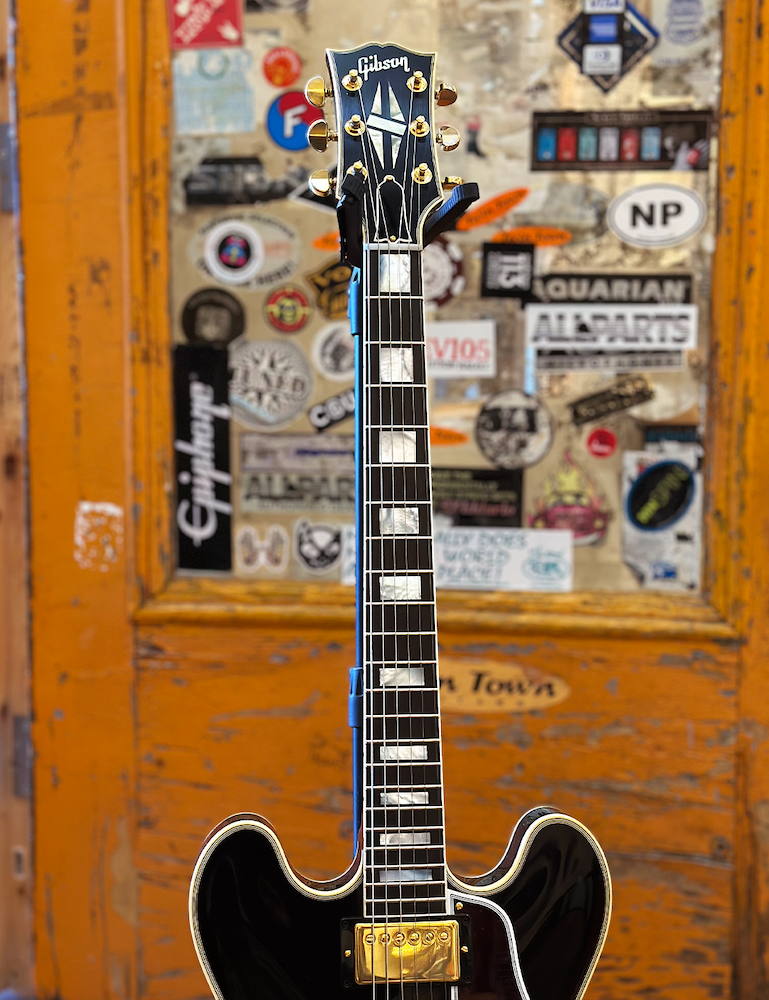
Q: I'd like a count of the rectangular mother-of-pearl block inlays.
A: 10